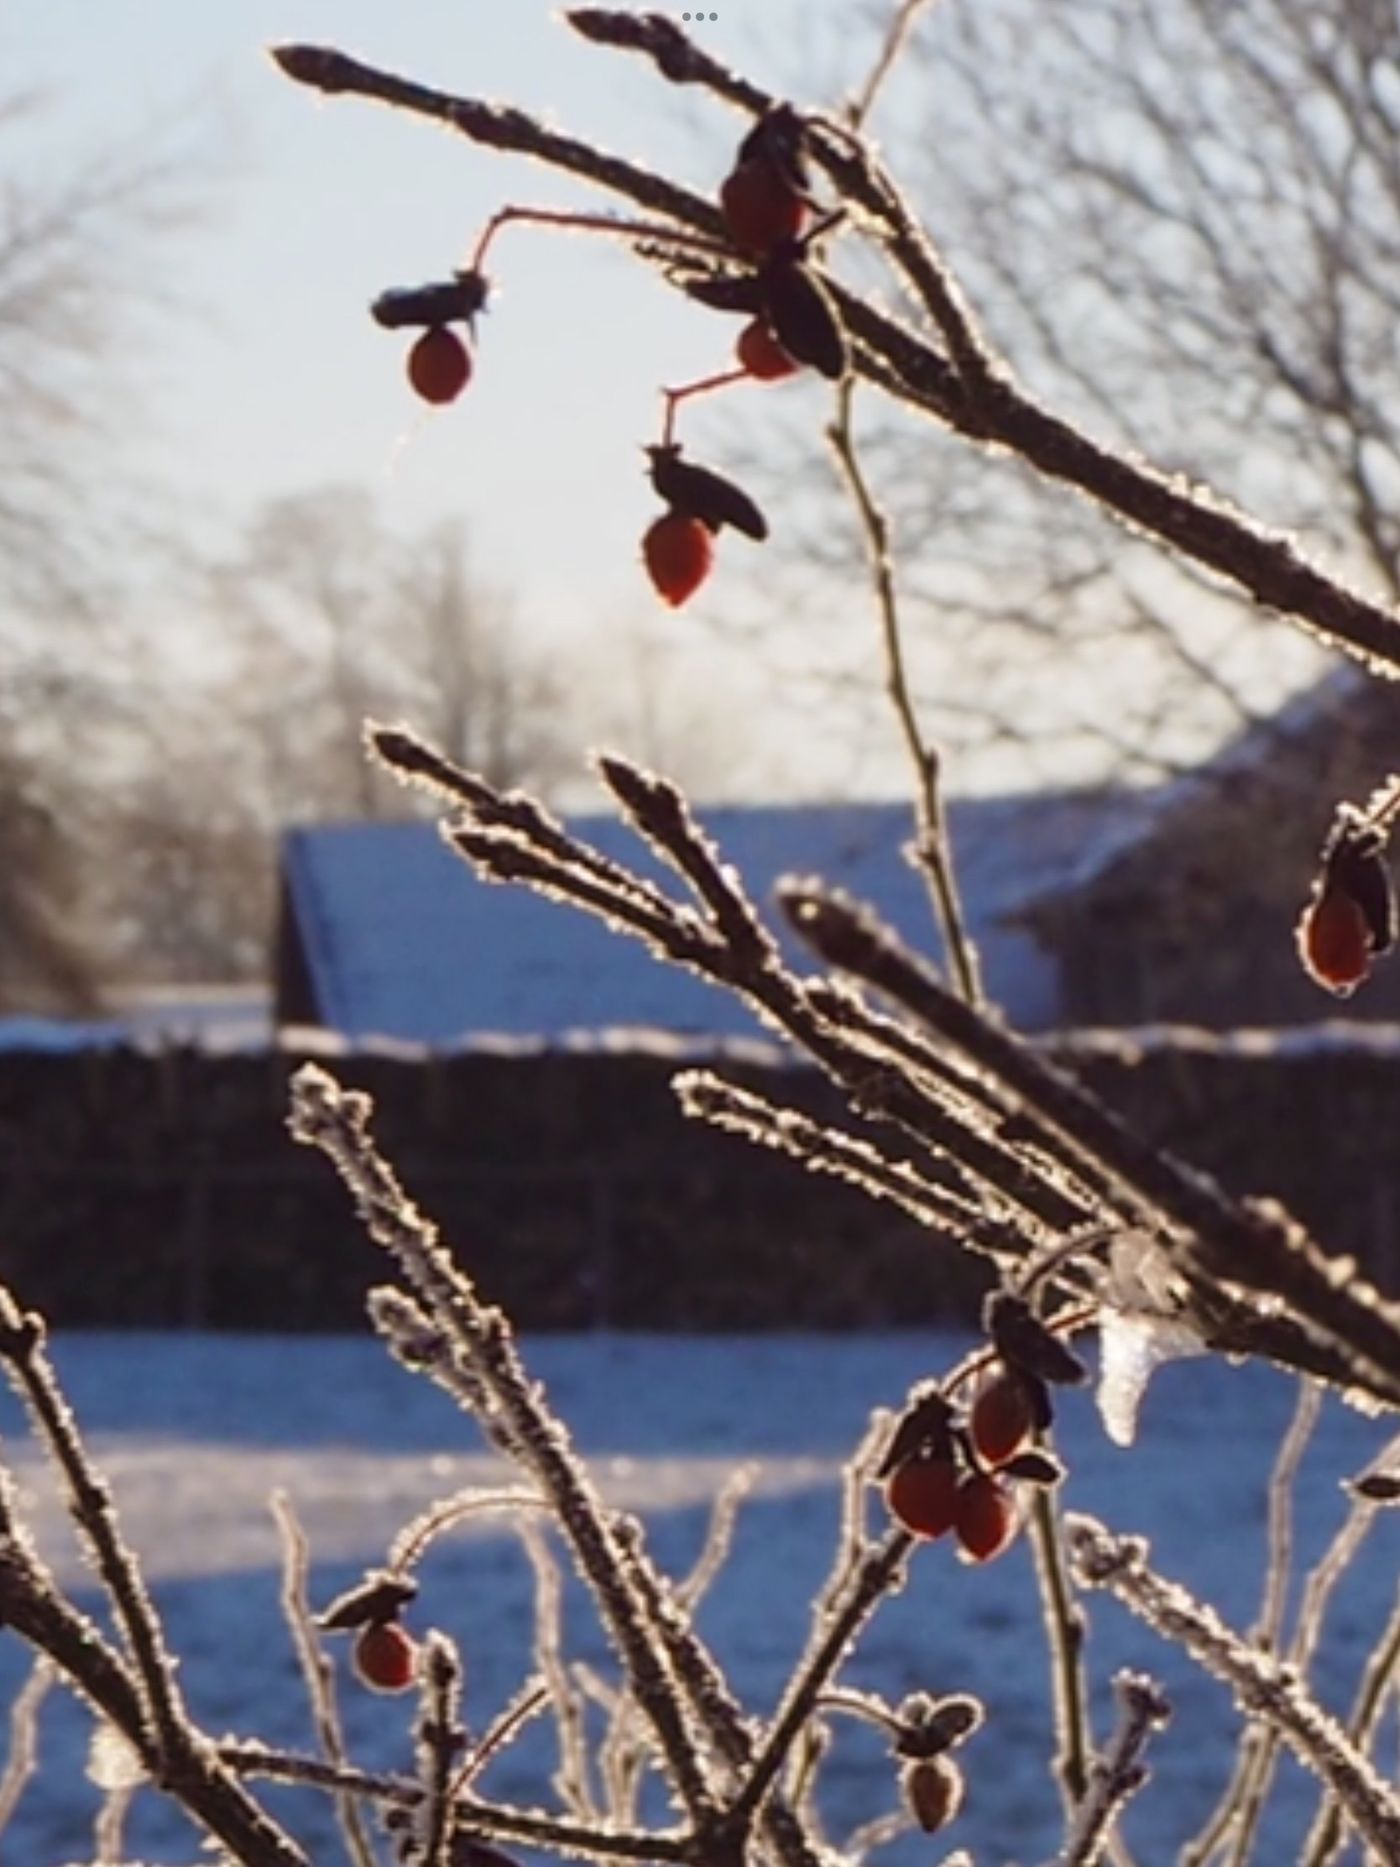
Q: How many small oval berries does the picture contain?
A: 10